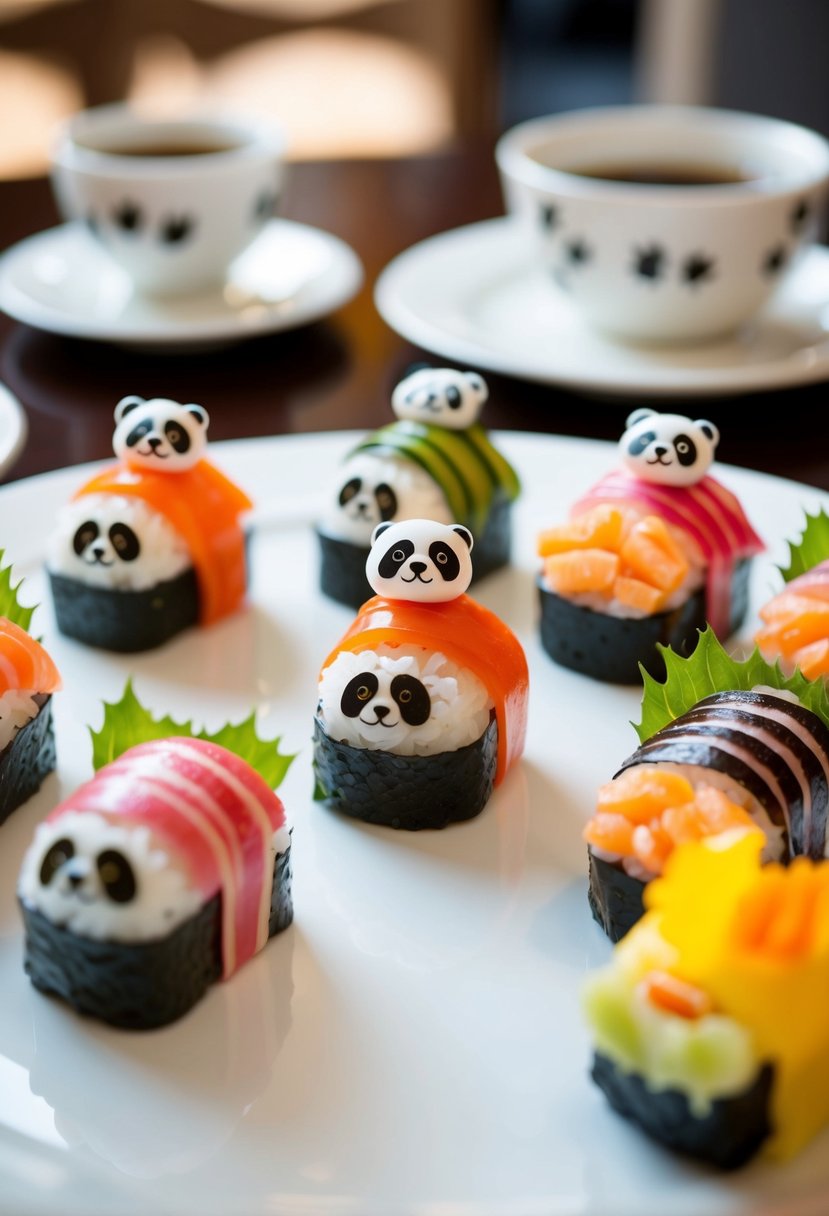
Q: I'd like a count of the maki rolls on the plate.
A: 9